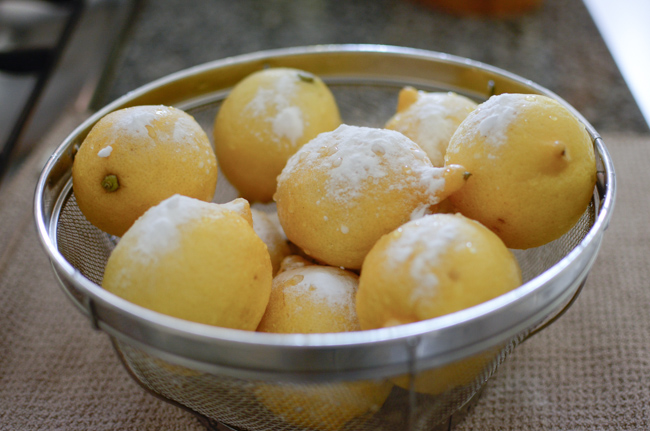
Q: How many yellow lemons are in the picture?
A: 9